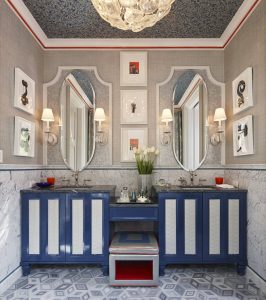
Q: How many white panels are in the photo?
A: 8